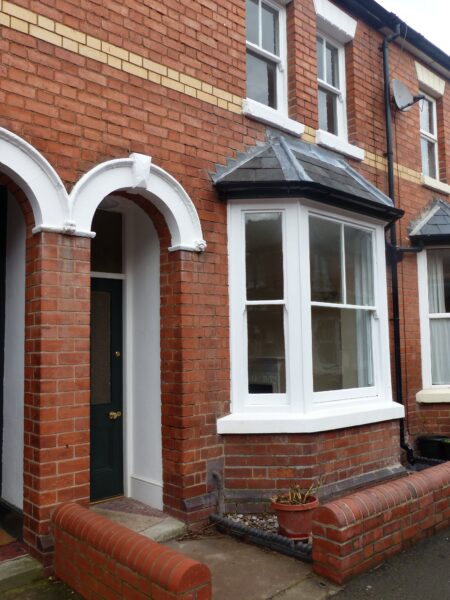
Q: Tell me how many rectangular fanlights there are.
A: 1